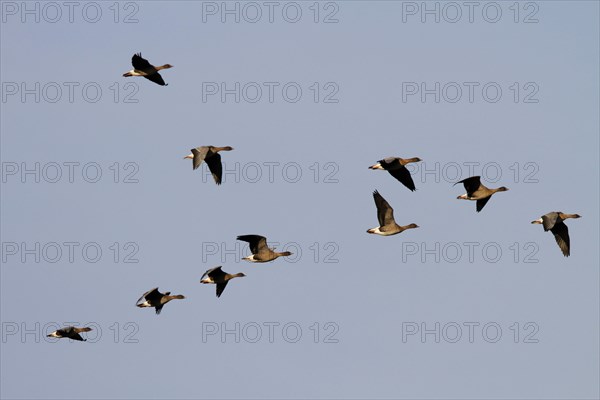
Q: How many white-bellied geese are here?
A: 10